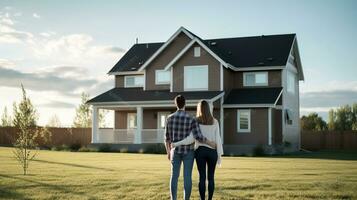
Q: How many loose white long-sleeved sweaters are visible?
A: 1